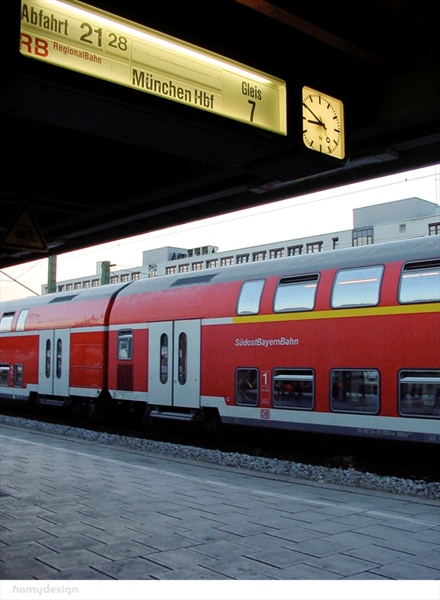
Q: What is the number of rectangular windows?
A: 13